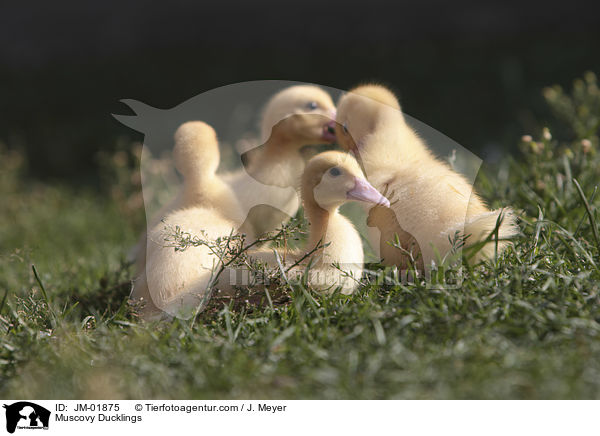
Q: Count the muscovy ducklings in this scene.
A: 4